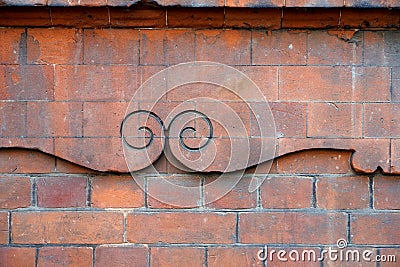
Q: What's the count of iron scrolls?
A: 2